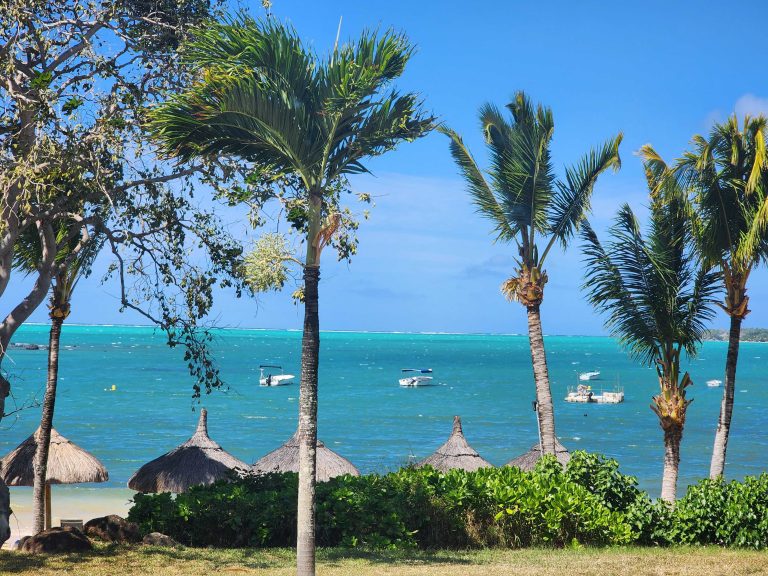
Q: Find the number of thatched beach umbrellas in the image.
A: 5